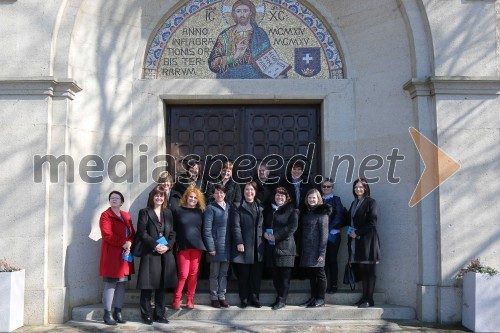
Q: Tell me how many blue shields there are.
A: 1